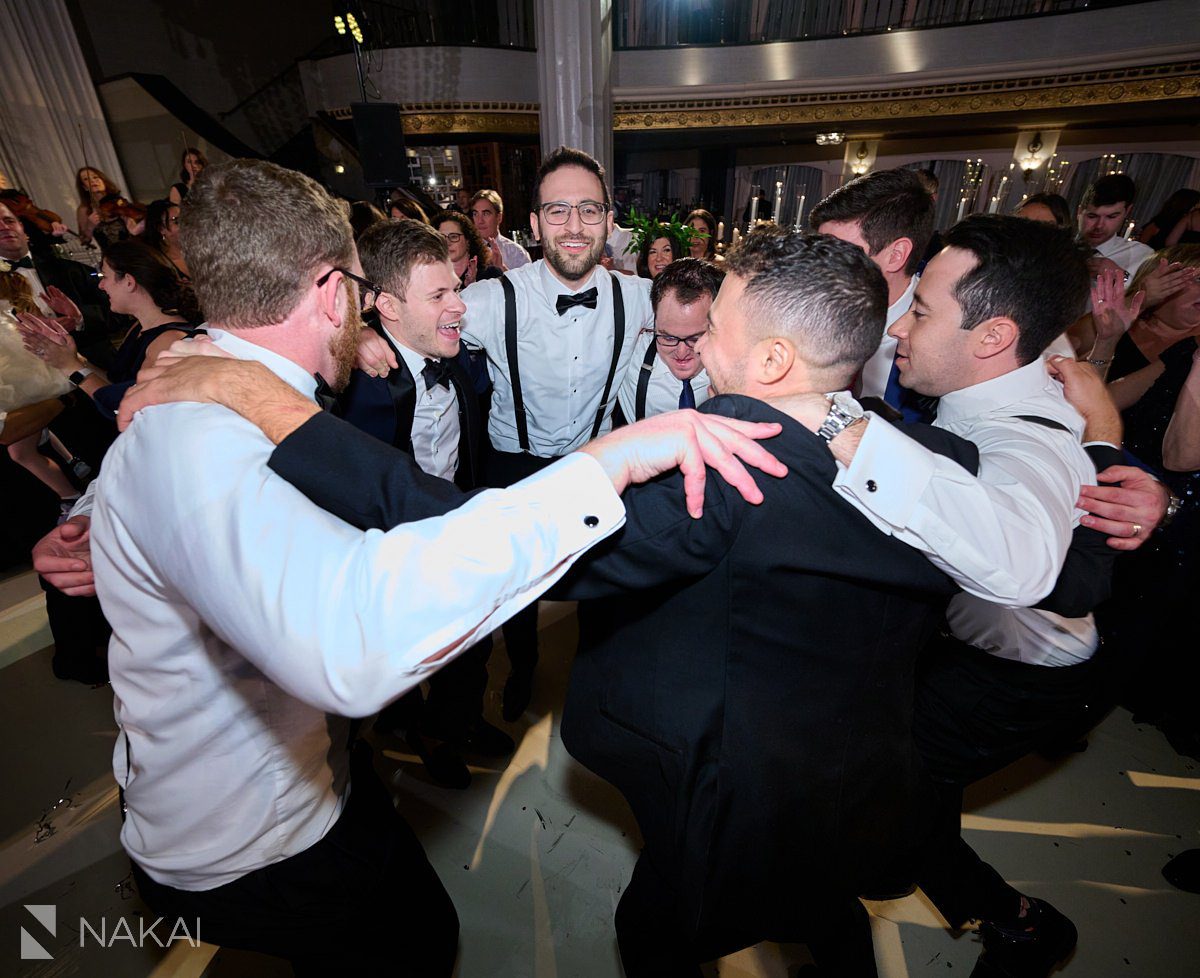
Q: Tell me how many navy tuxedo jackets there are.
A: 1